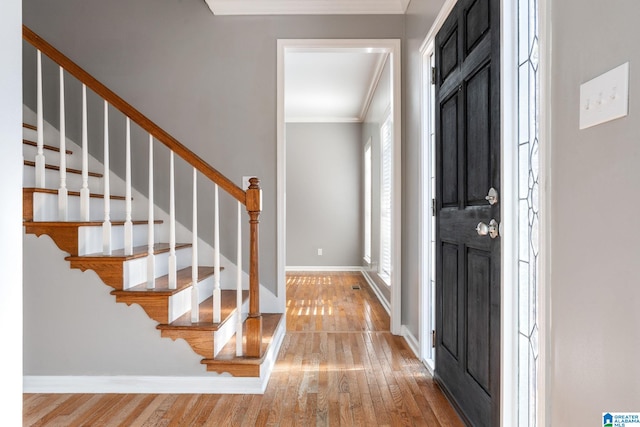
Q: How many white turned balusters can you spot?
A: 10